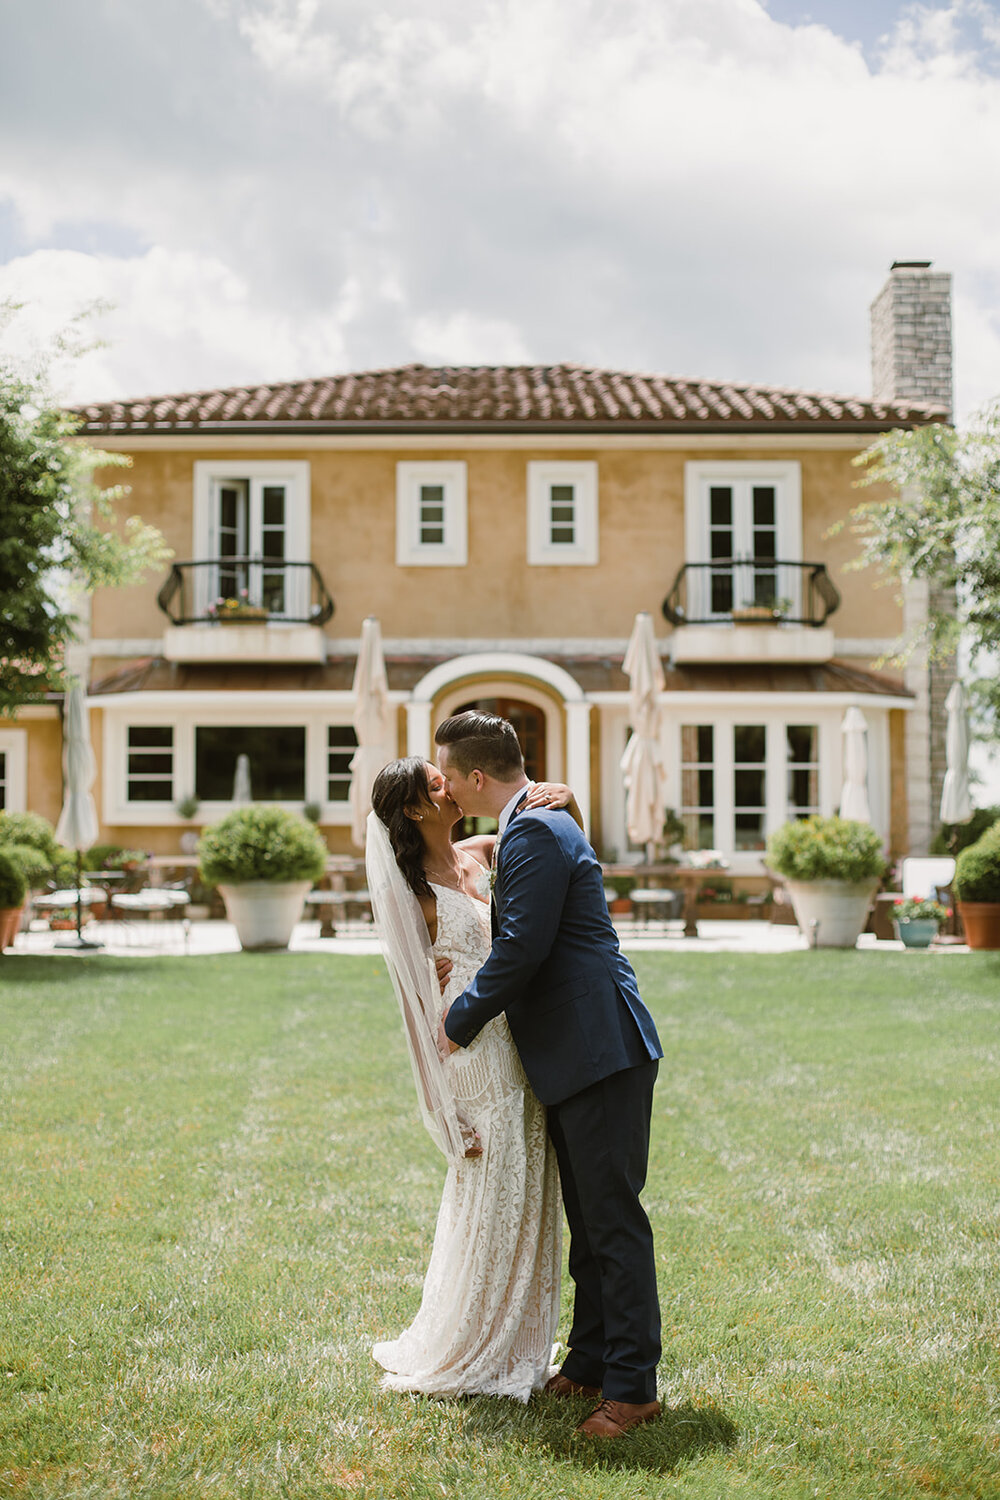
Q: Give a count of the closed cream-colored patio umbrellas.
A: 5